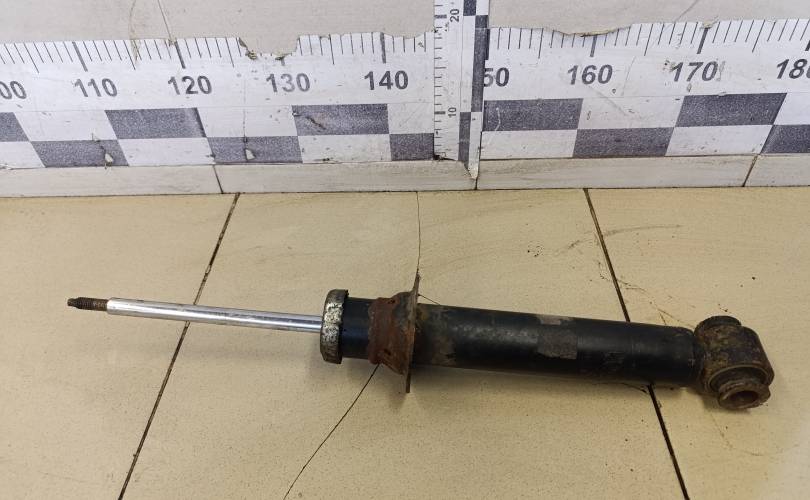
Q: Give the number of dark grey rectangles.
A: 13